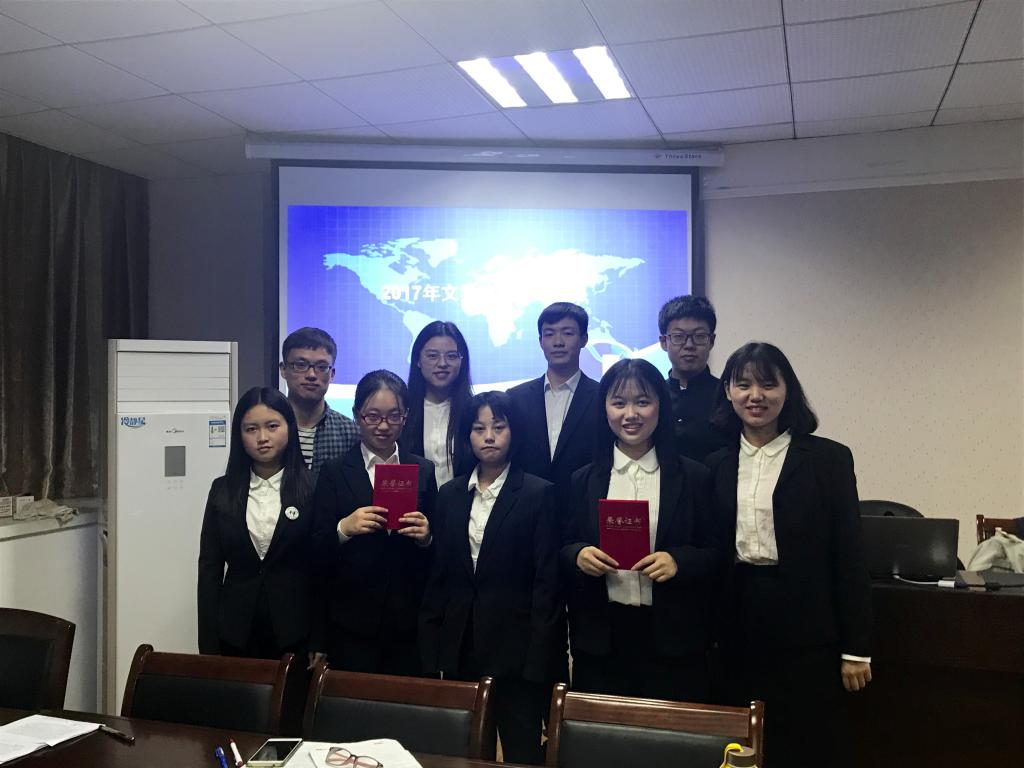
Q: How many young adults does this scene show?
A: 9